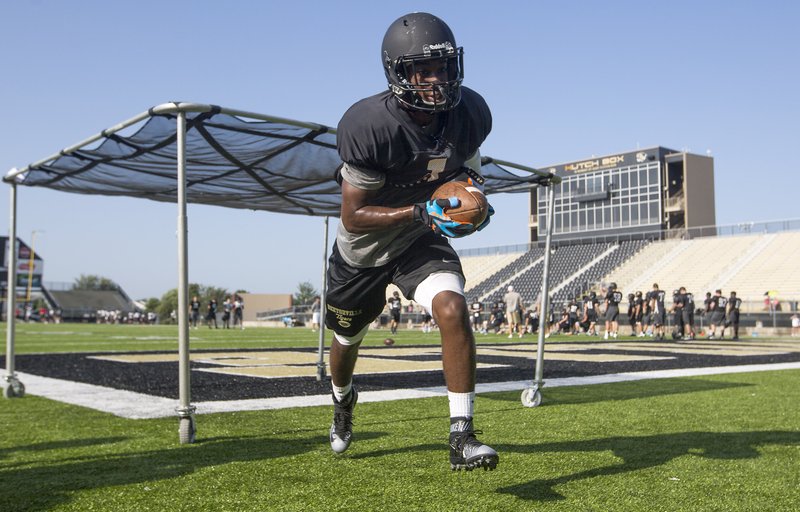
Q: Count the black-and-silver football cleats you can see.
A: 2